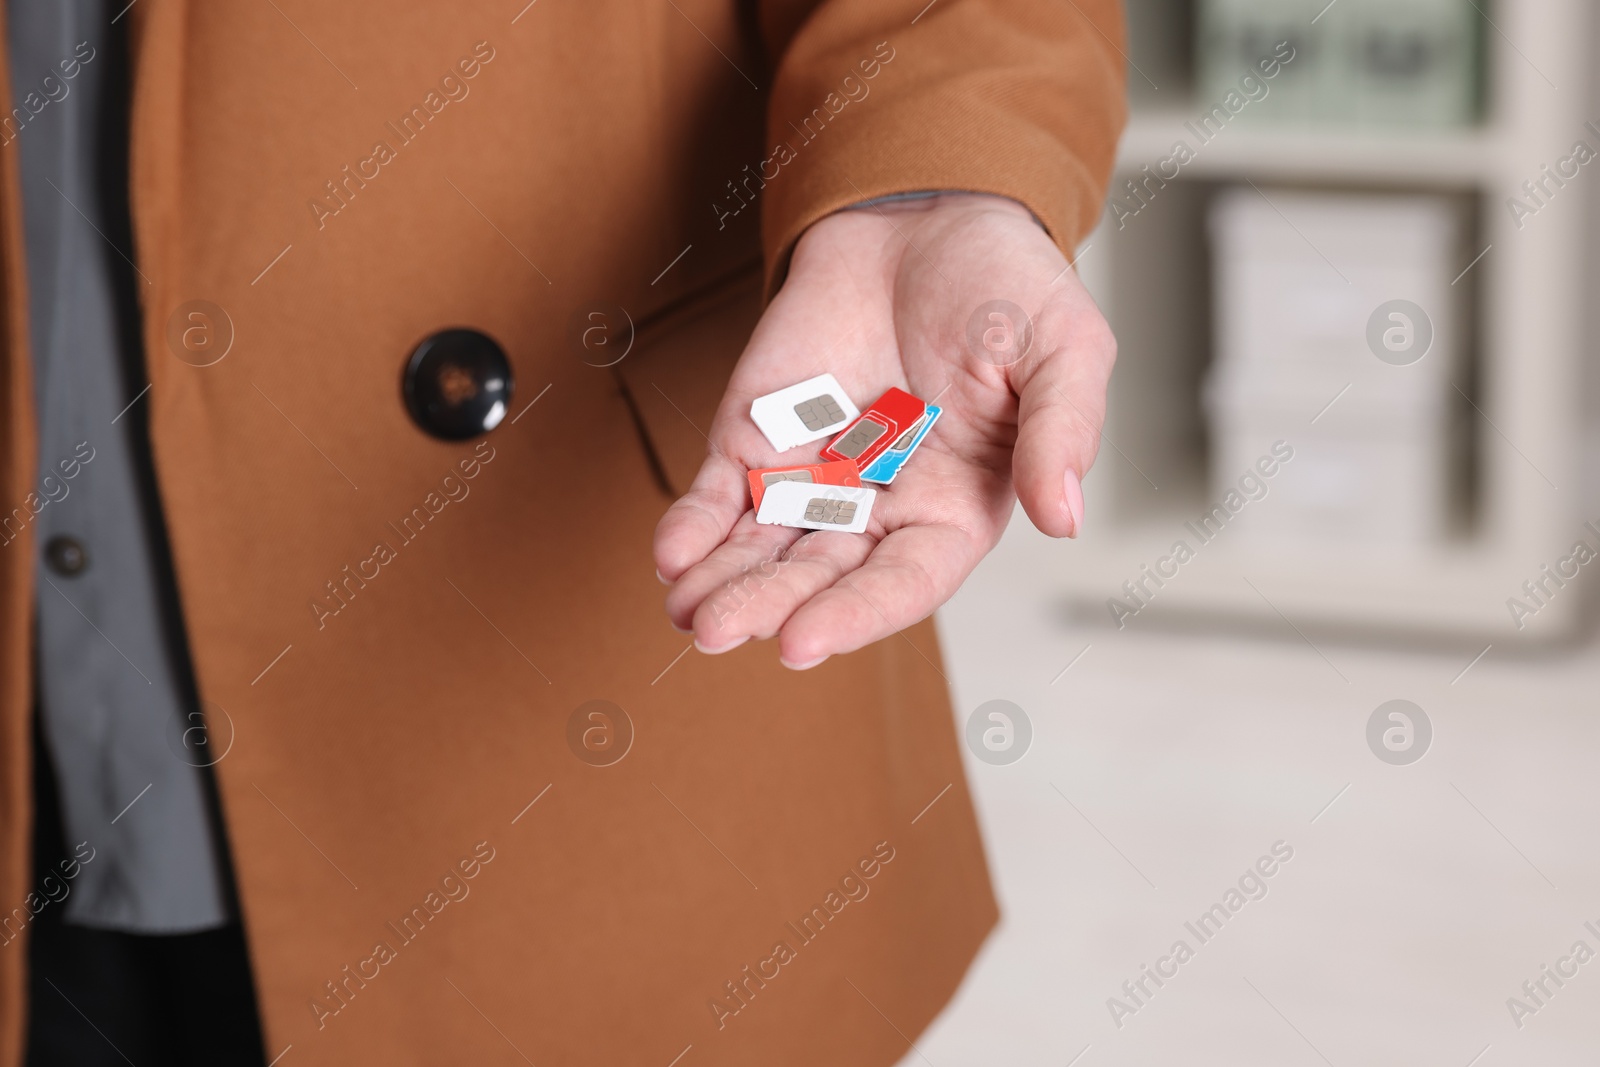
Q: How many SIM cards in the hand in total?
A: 5